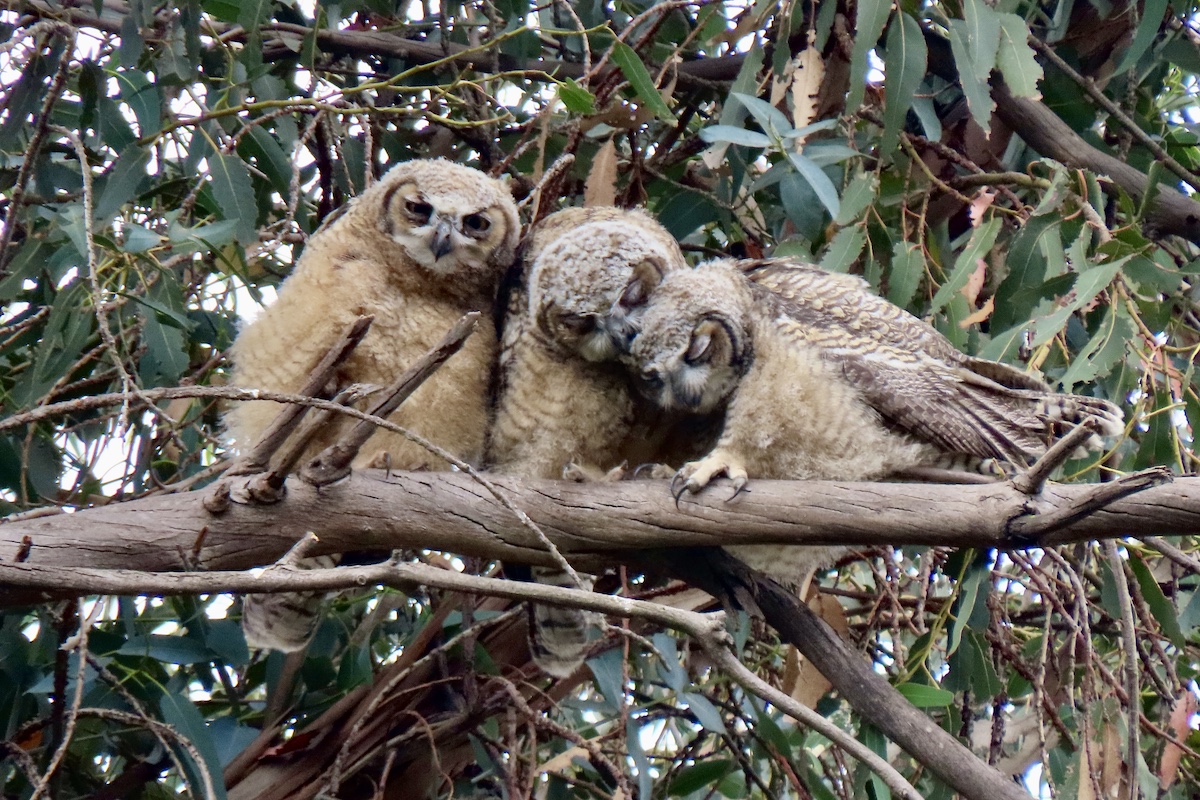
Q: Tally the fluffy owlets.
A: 3